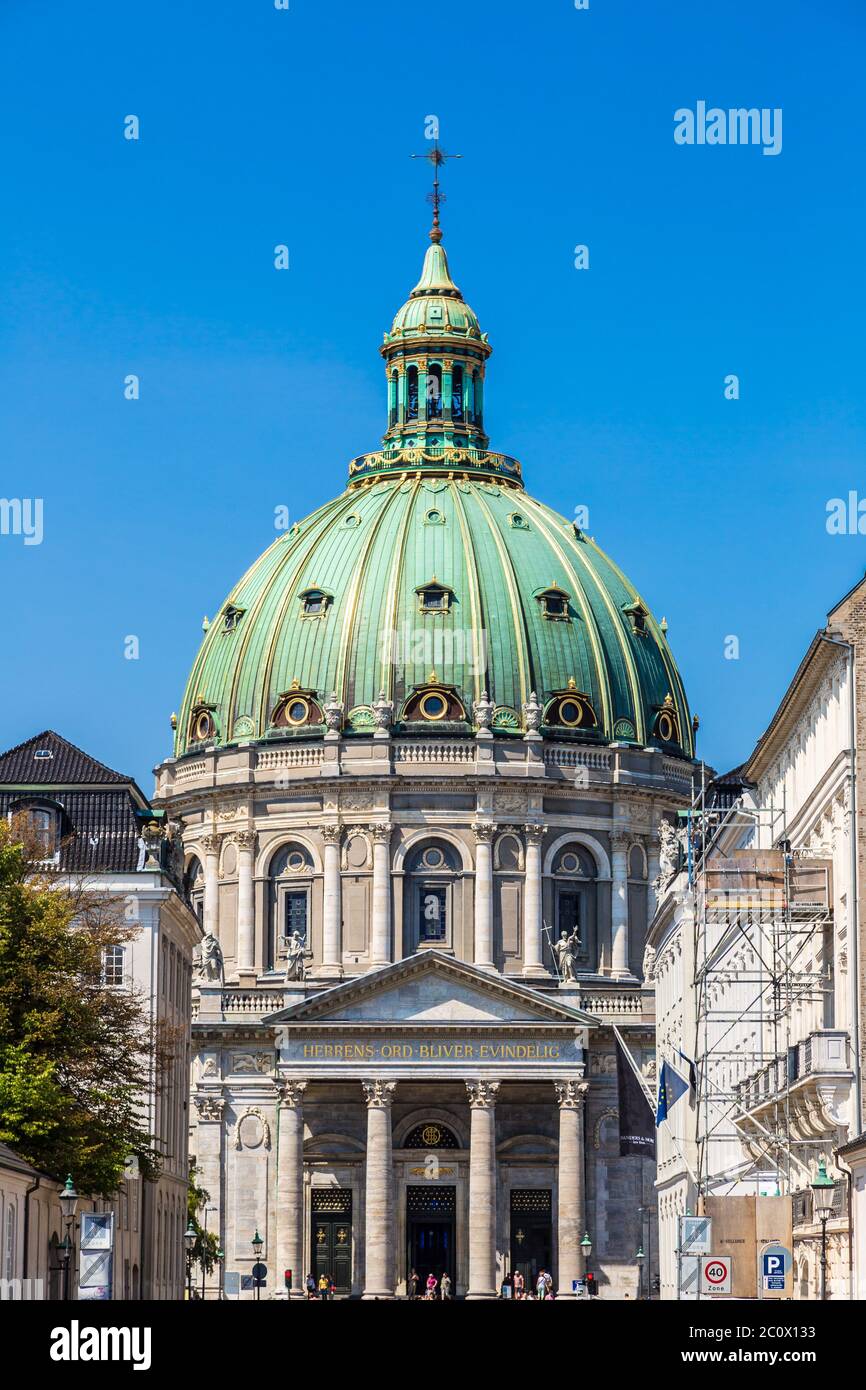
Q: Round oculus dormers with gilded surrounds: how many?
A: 5